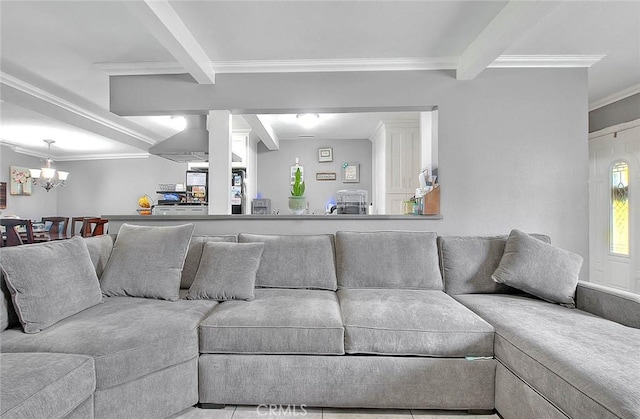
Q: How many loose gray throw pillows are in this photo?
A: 4